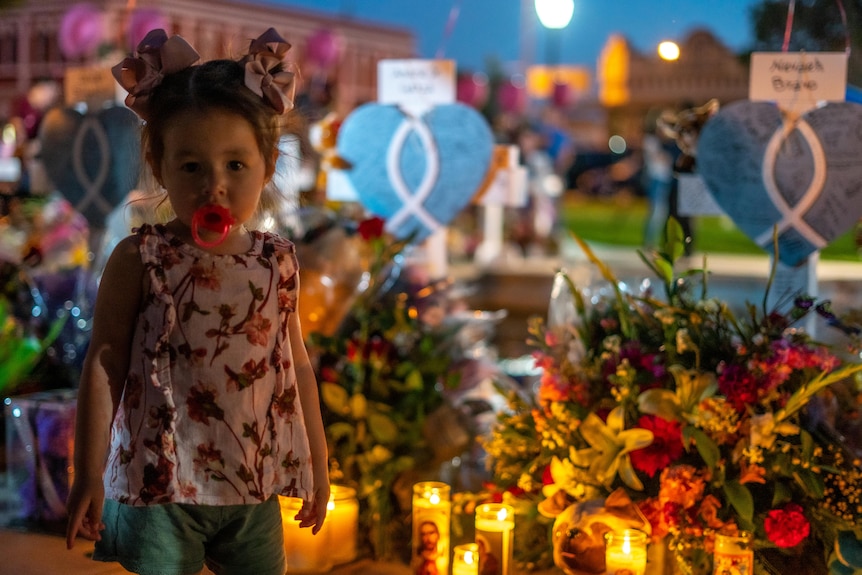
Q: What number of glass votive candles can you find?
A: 7